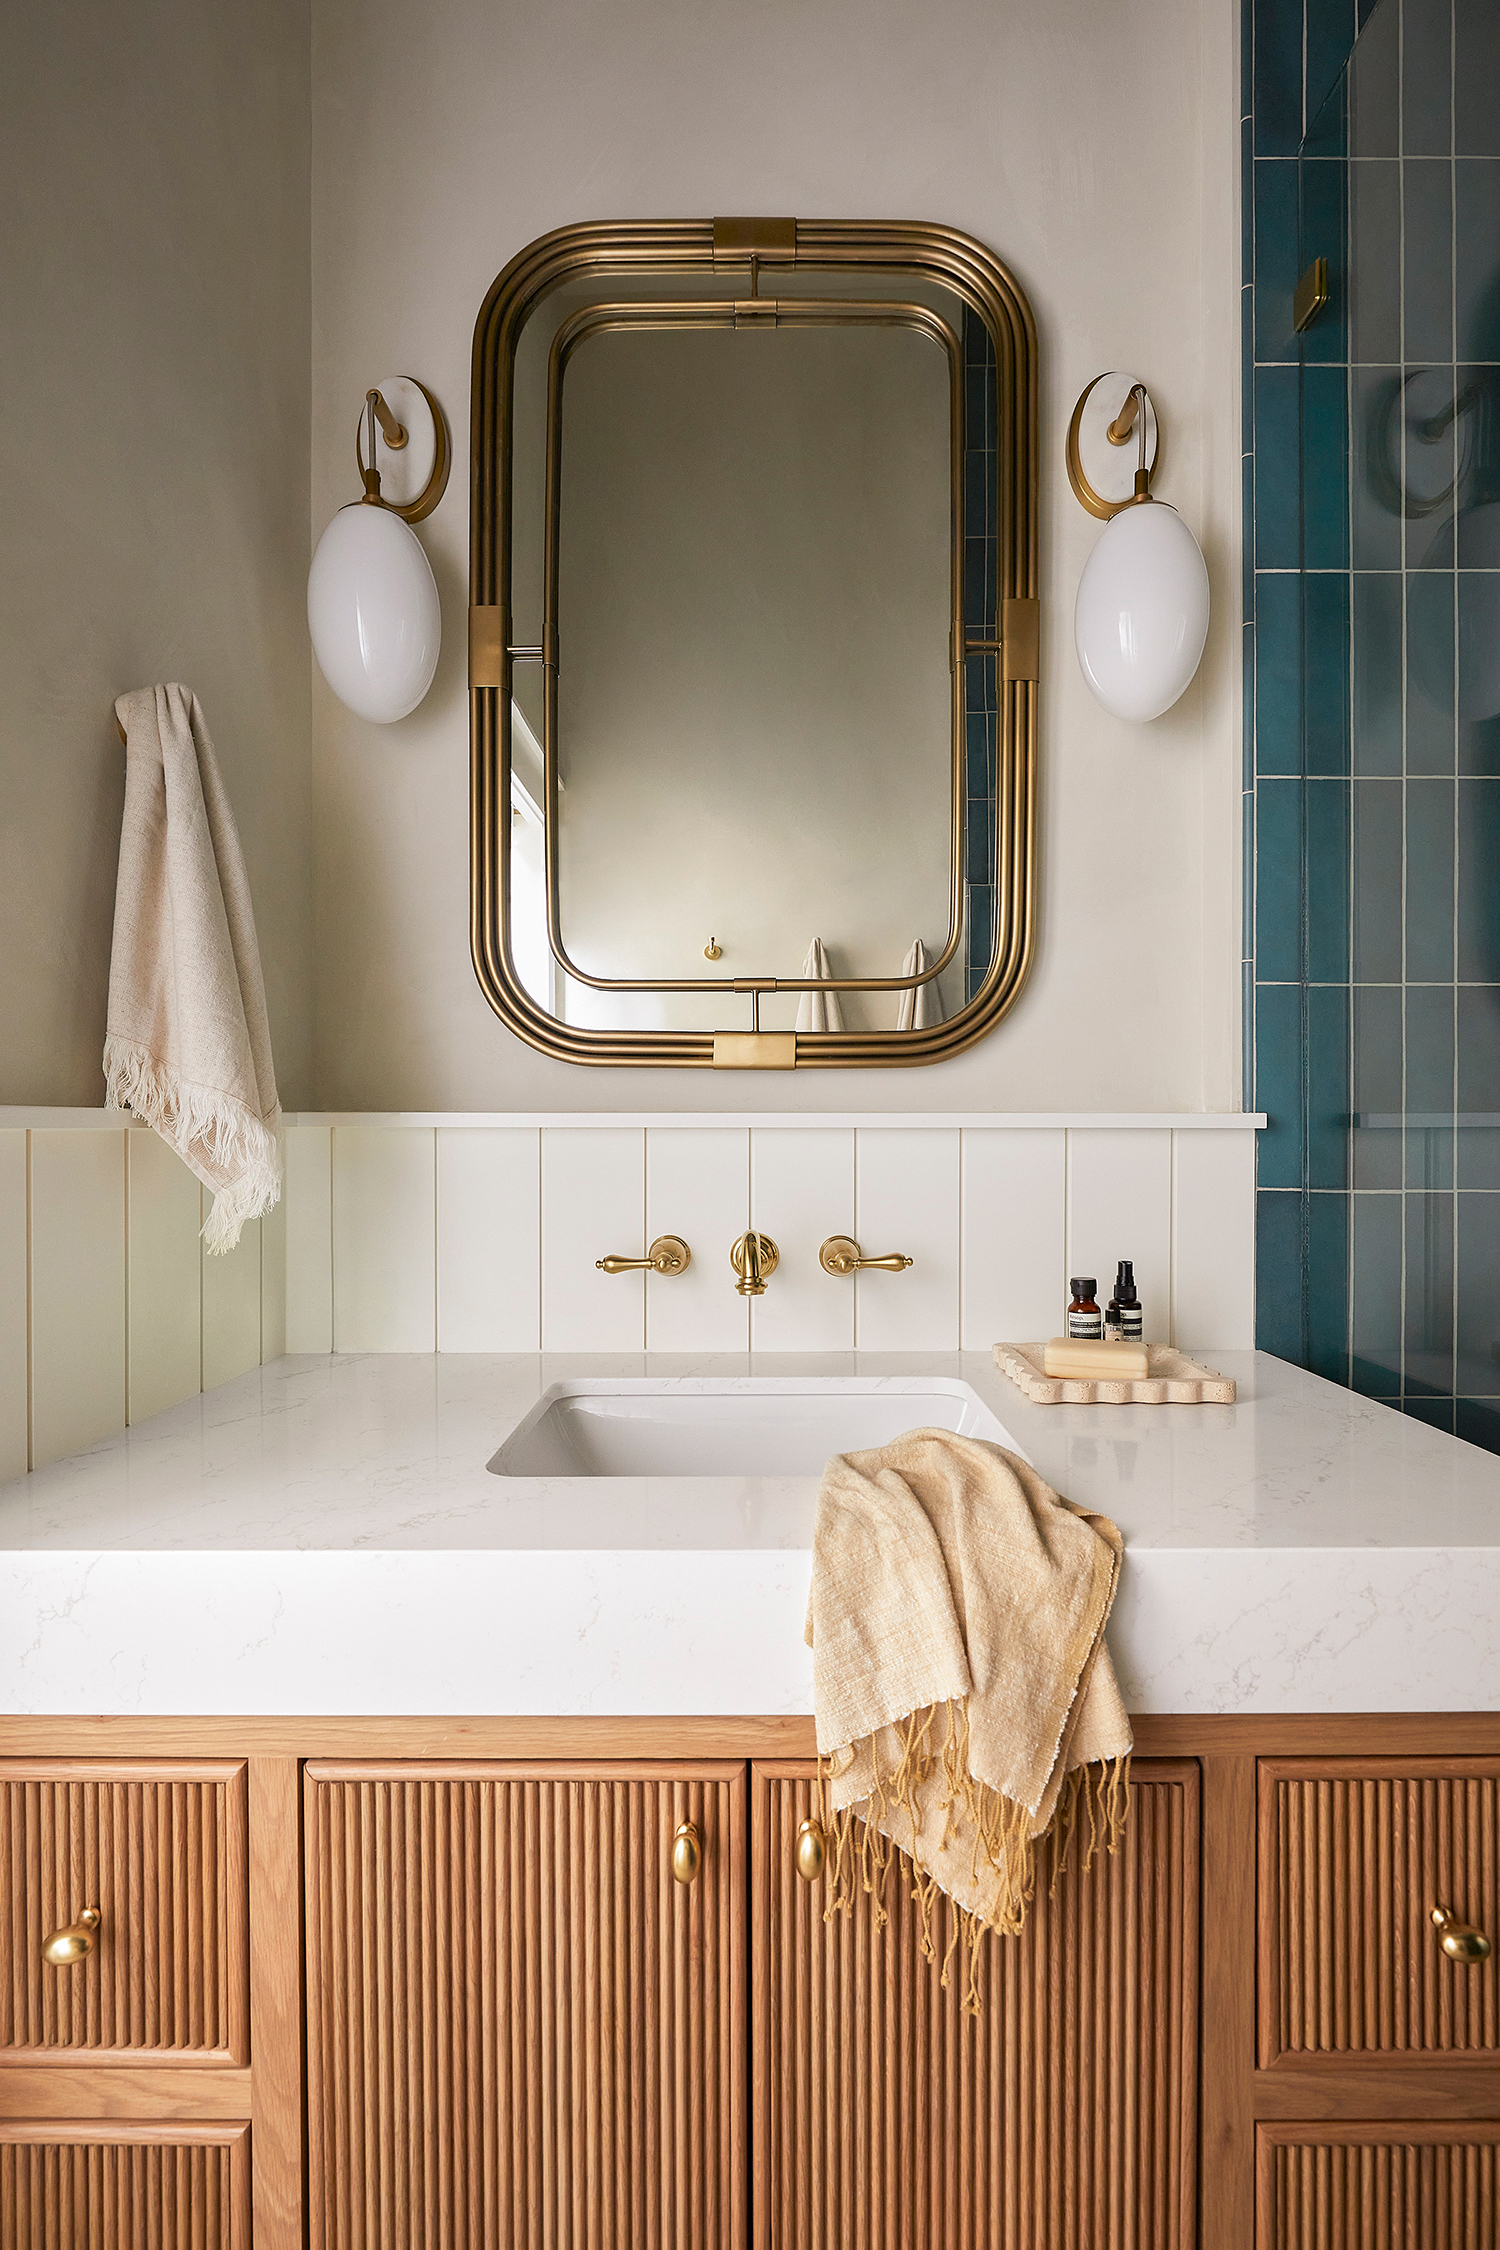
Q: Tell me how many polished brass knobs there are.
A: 4